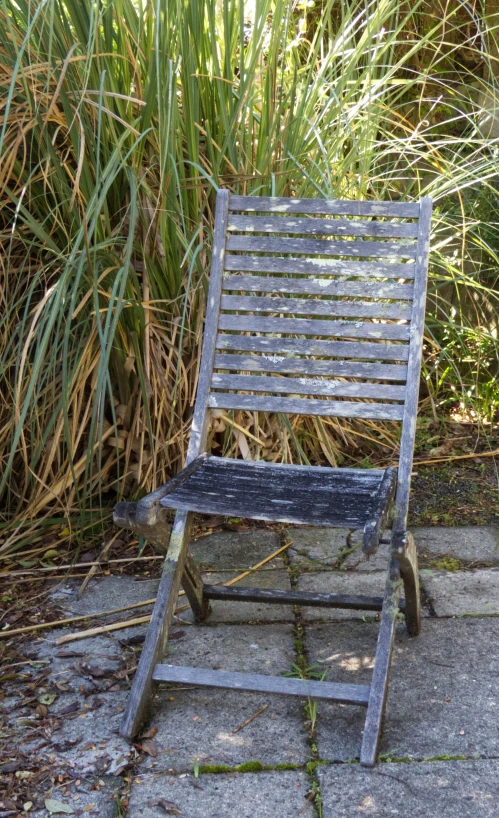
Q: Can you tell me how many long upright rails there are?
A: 2